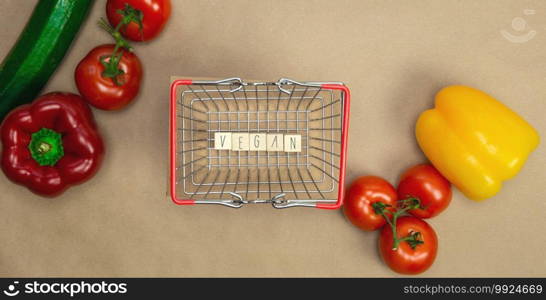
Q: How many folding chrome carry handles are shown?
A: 2